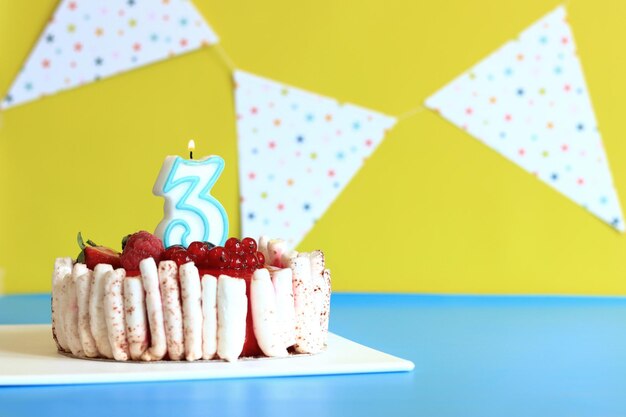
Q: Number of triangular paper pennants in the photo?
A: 3